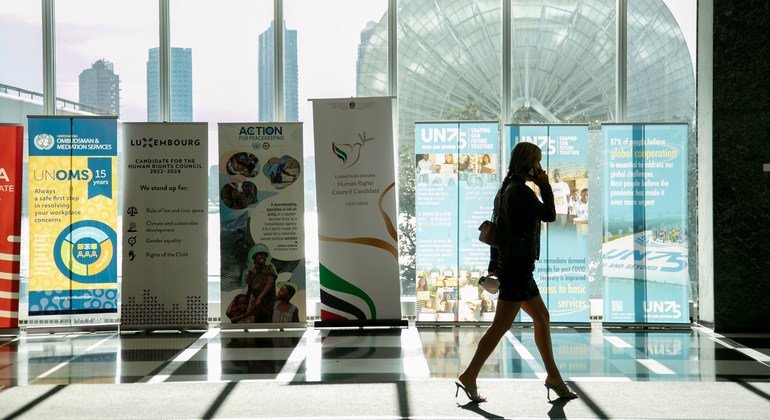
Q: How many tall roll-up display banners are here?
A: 8